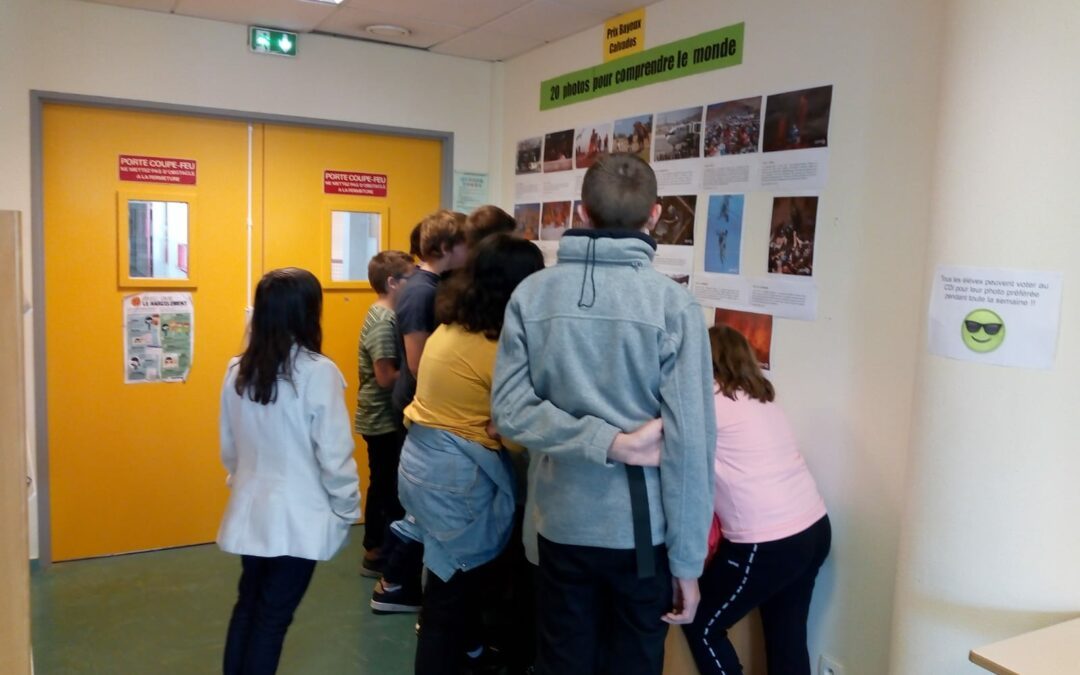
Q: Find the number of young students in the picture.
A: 8